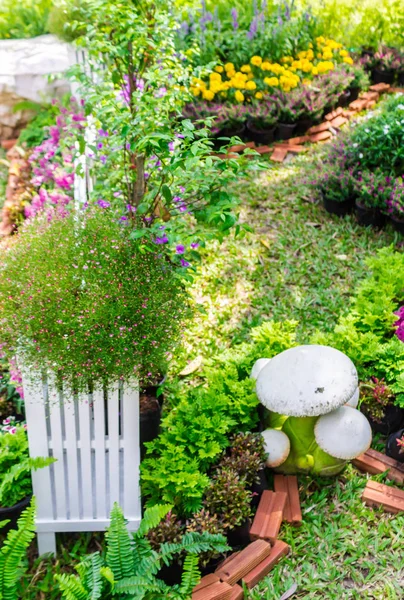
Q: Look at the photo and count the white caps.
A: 5